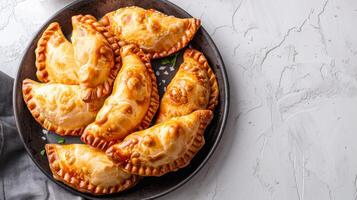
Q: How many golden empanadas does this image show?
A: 8